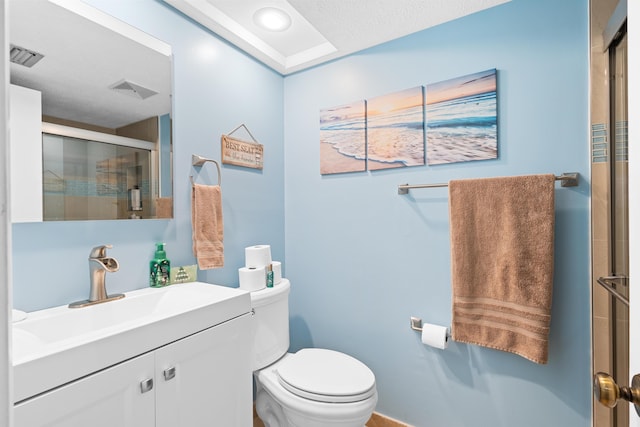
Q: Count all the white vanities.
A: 1